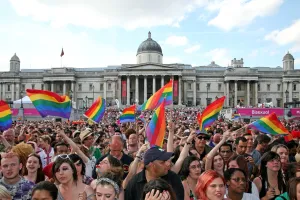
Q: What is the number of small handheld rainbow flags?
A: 8